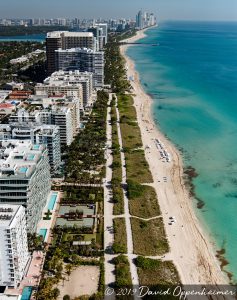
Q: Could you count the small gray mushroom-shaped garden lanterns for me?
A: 0